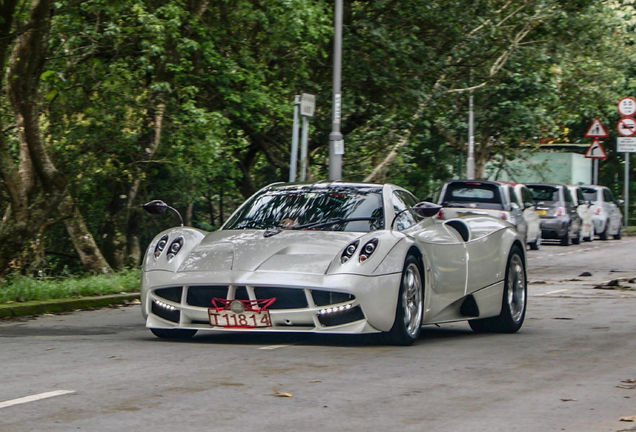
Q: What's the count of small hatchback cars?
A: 5